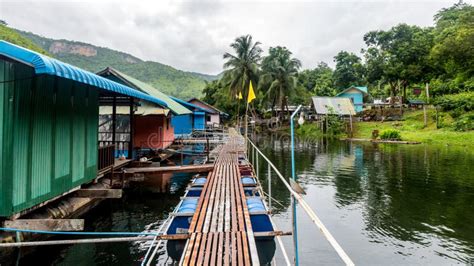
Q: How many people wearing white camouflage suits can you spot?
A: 0